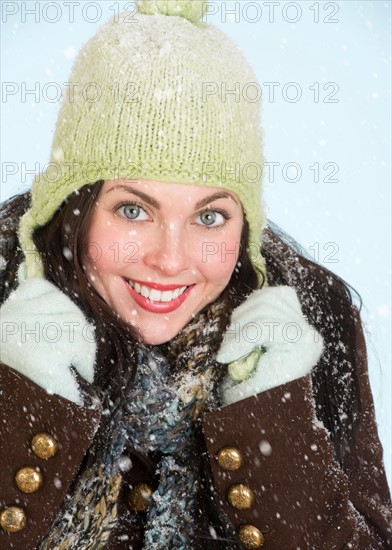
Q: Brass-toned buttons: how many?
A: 7